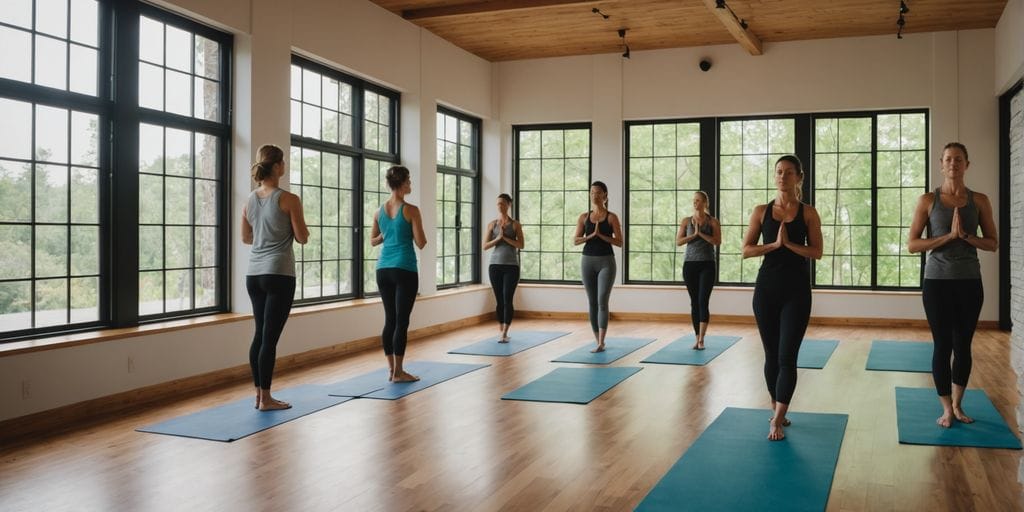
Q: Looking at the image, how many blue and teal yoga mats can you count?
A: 10